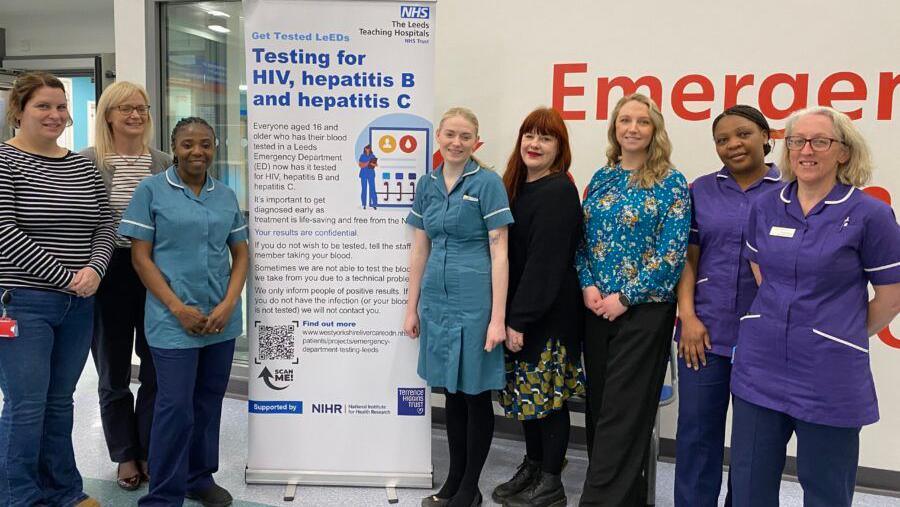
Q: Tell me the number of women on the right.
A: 5